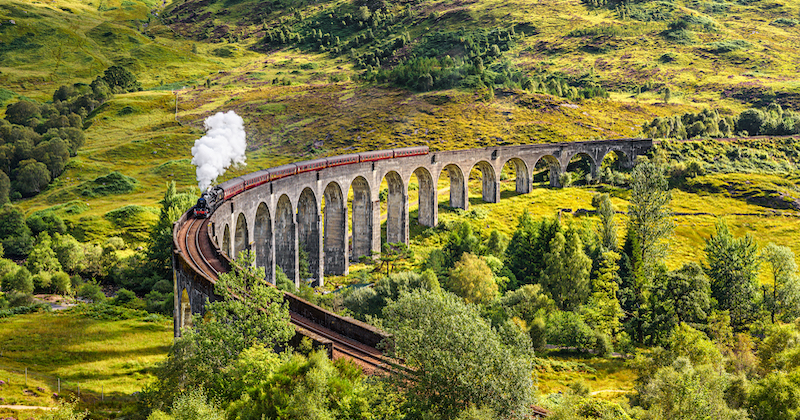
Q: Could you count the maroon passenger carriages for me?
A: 7